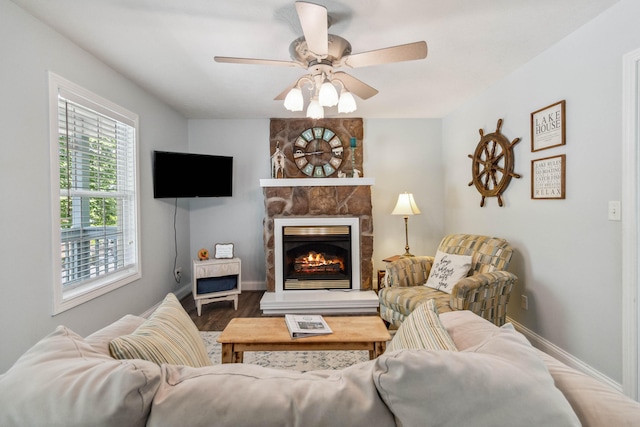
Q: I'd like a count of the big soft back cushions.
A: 3